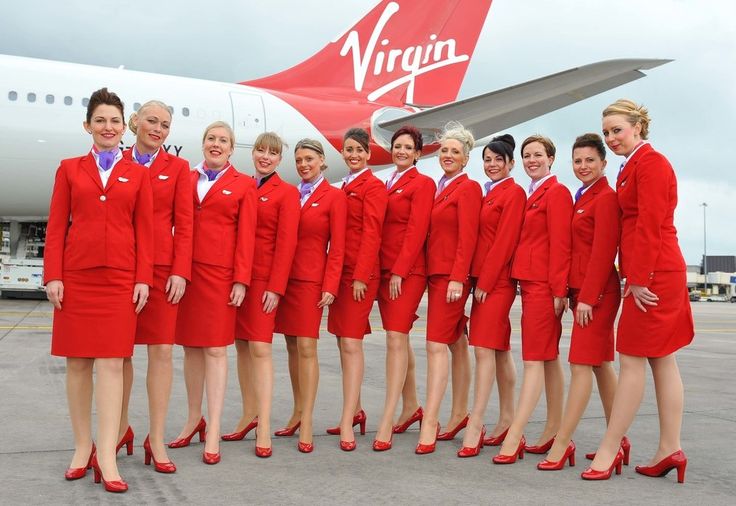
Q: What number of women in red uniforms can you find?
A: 12